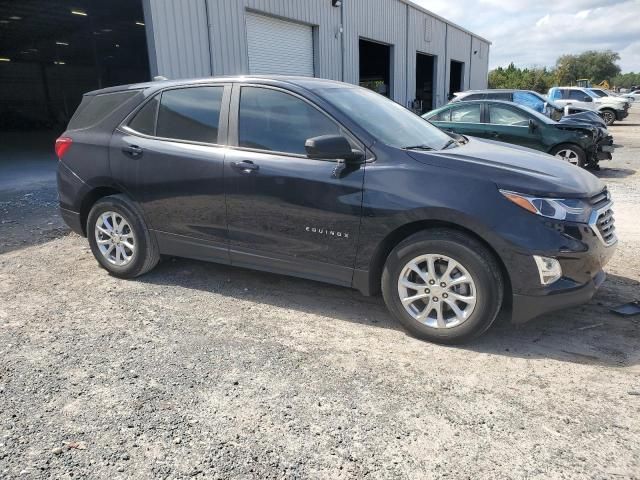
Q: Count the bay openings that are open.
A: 4